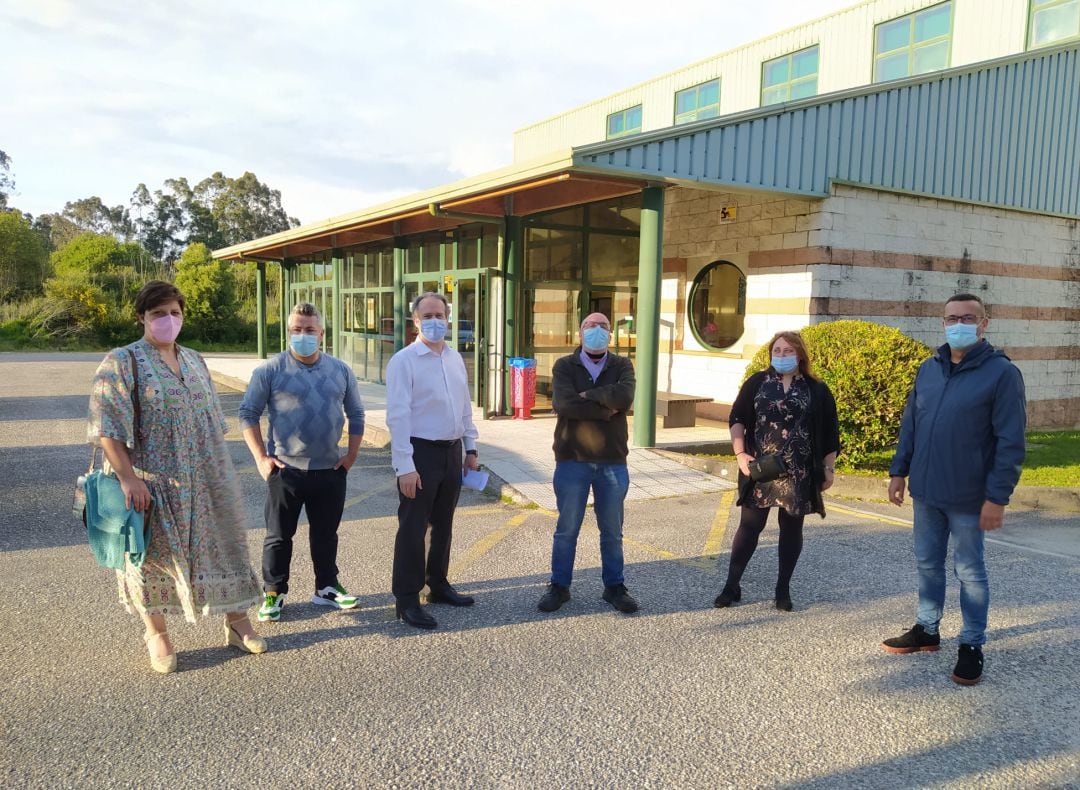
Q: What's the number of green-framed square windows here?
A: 5